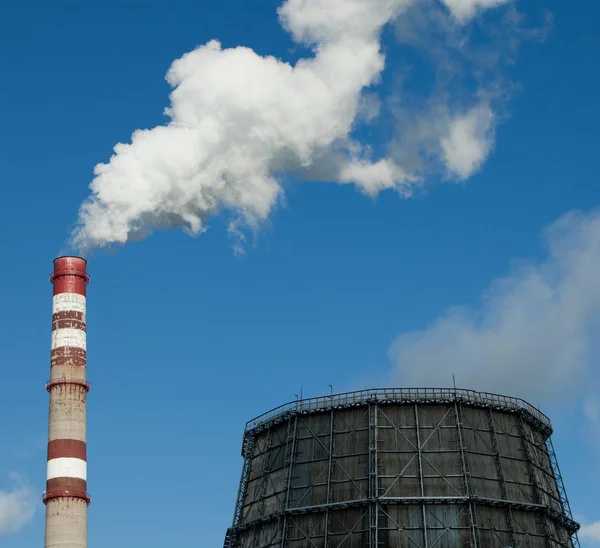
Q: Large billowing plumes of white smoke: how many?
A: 1